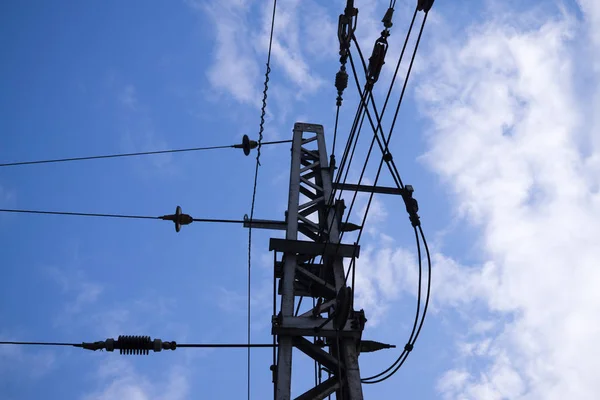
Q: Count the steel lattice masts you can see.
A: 1